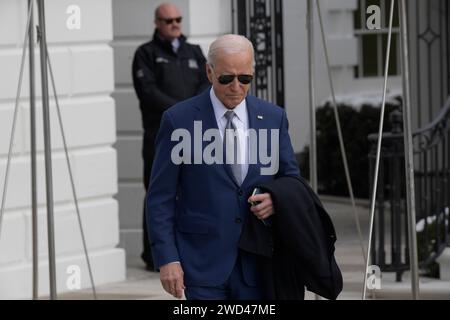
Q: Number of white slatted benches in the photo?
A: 0